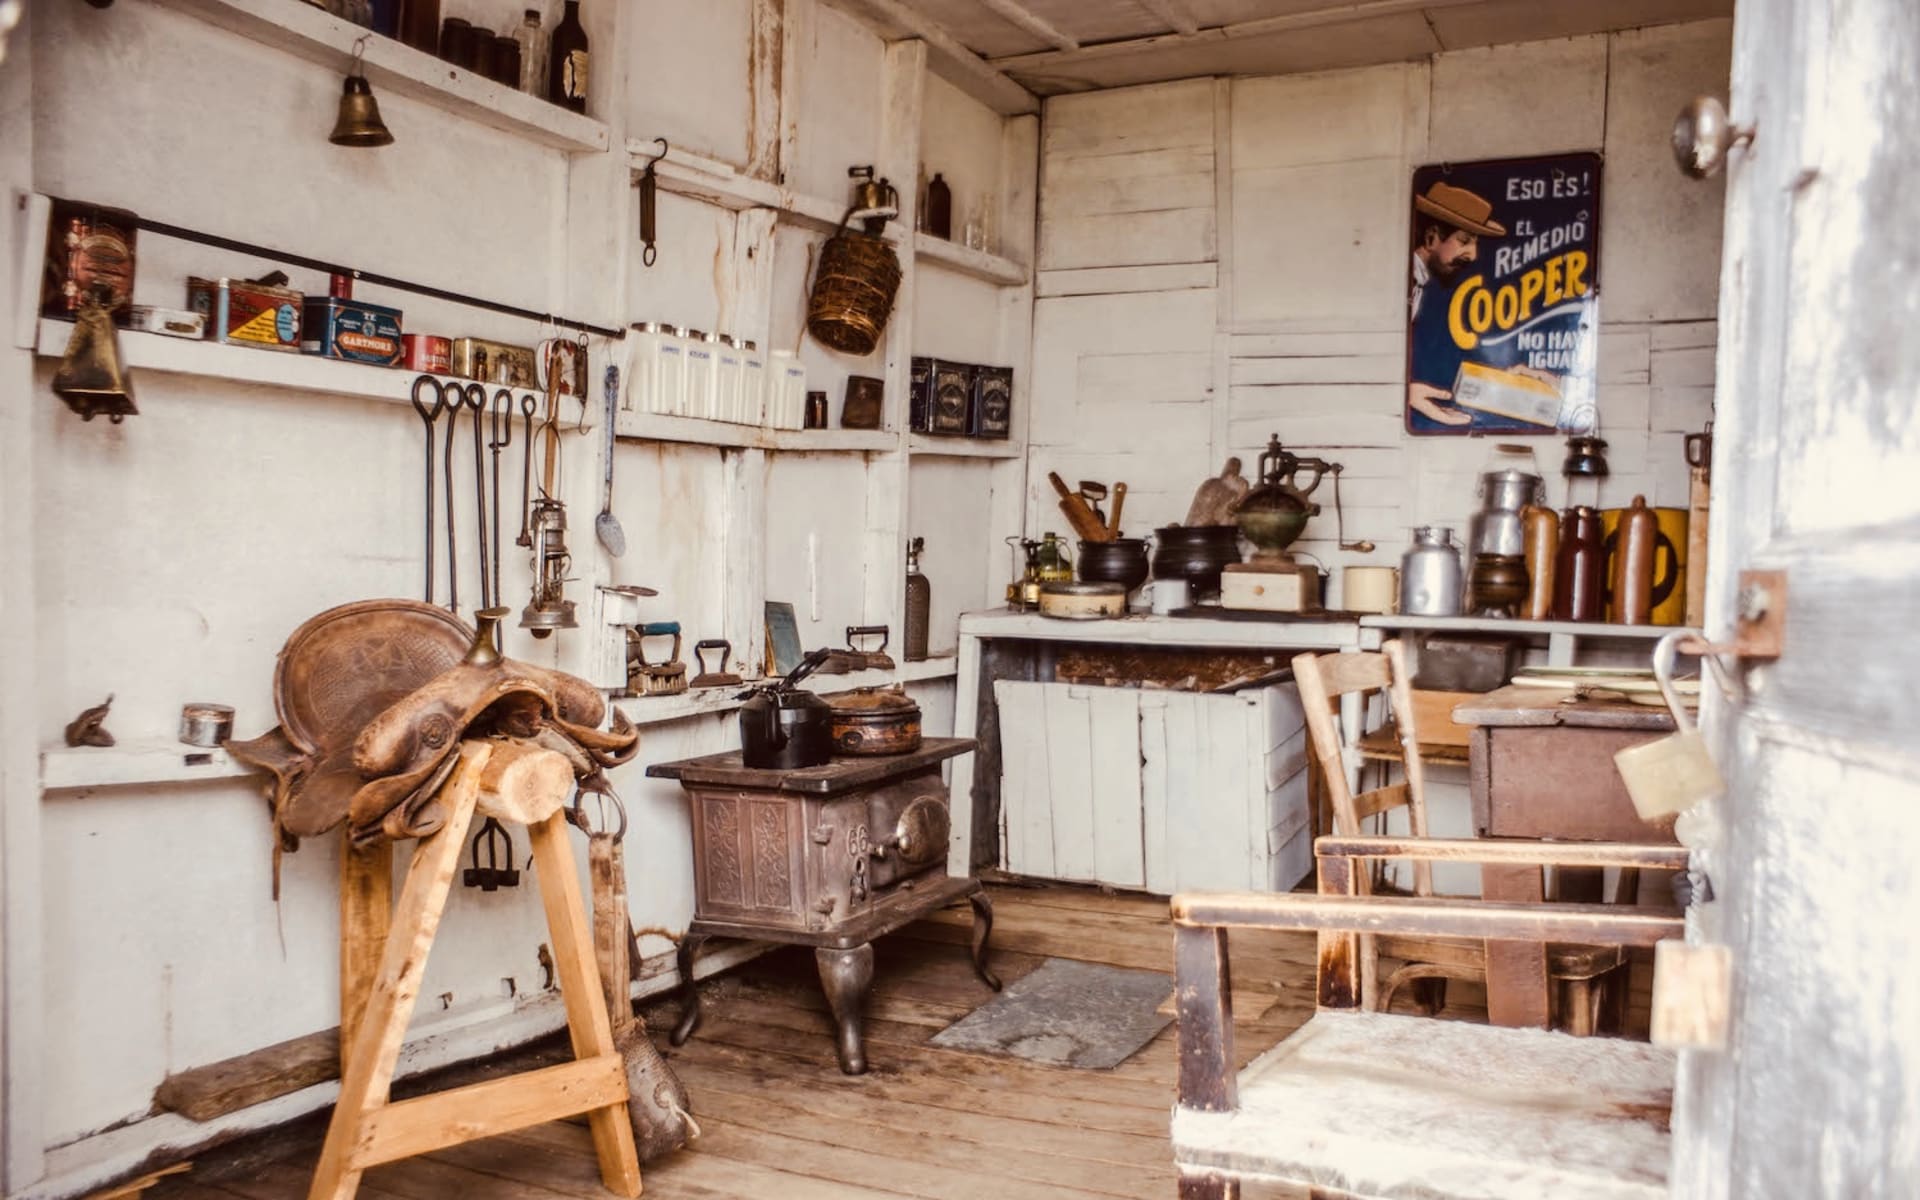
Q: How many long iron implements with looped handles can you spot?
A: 5